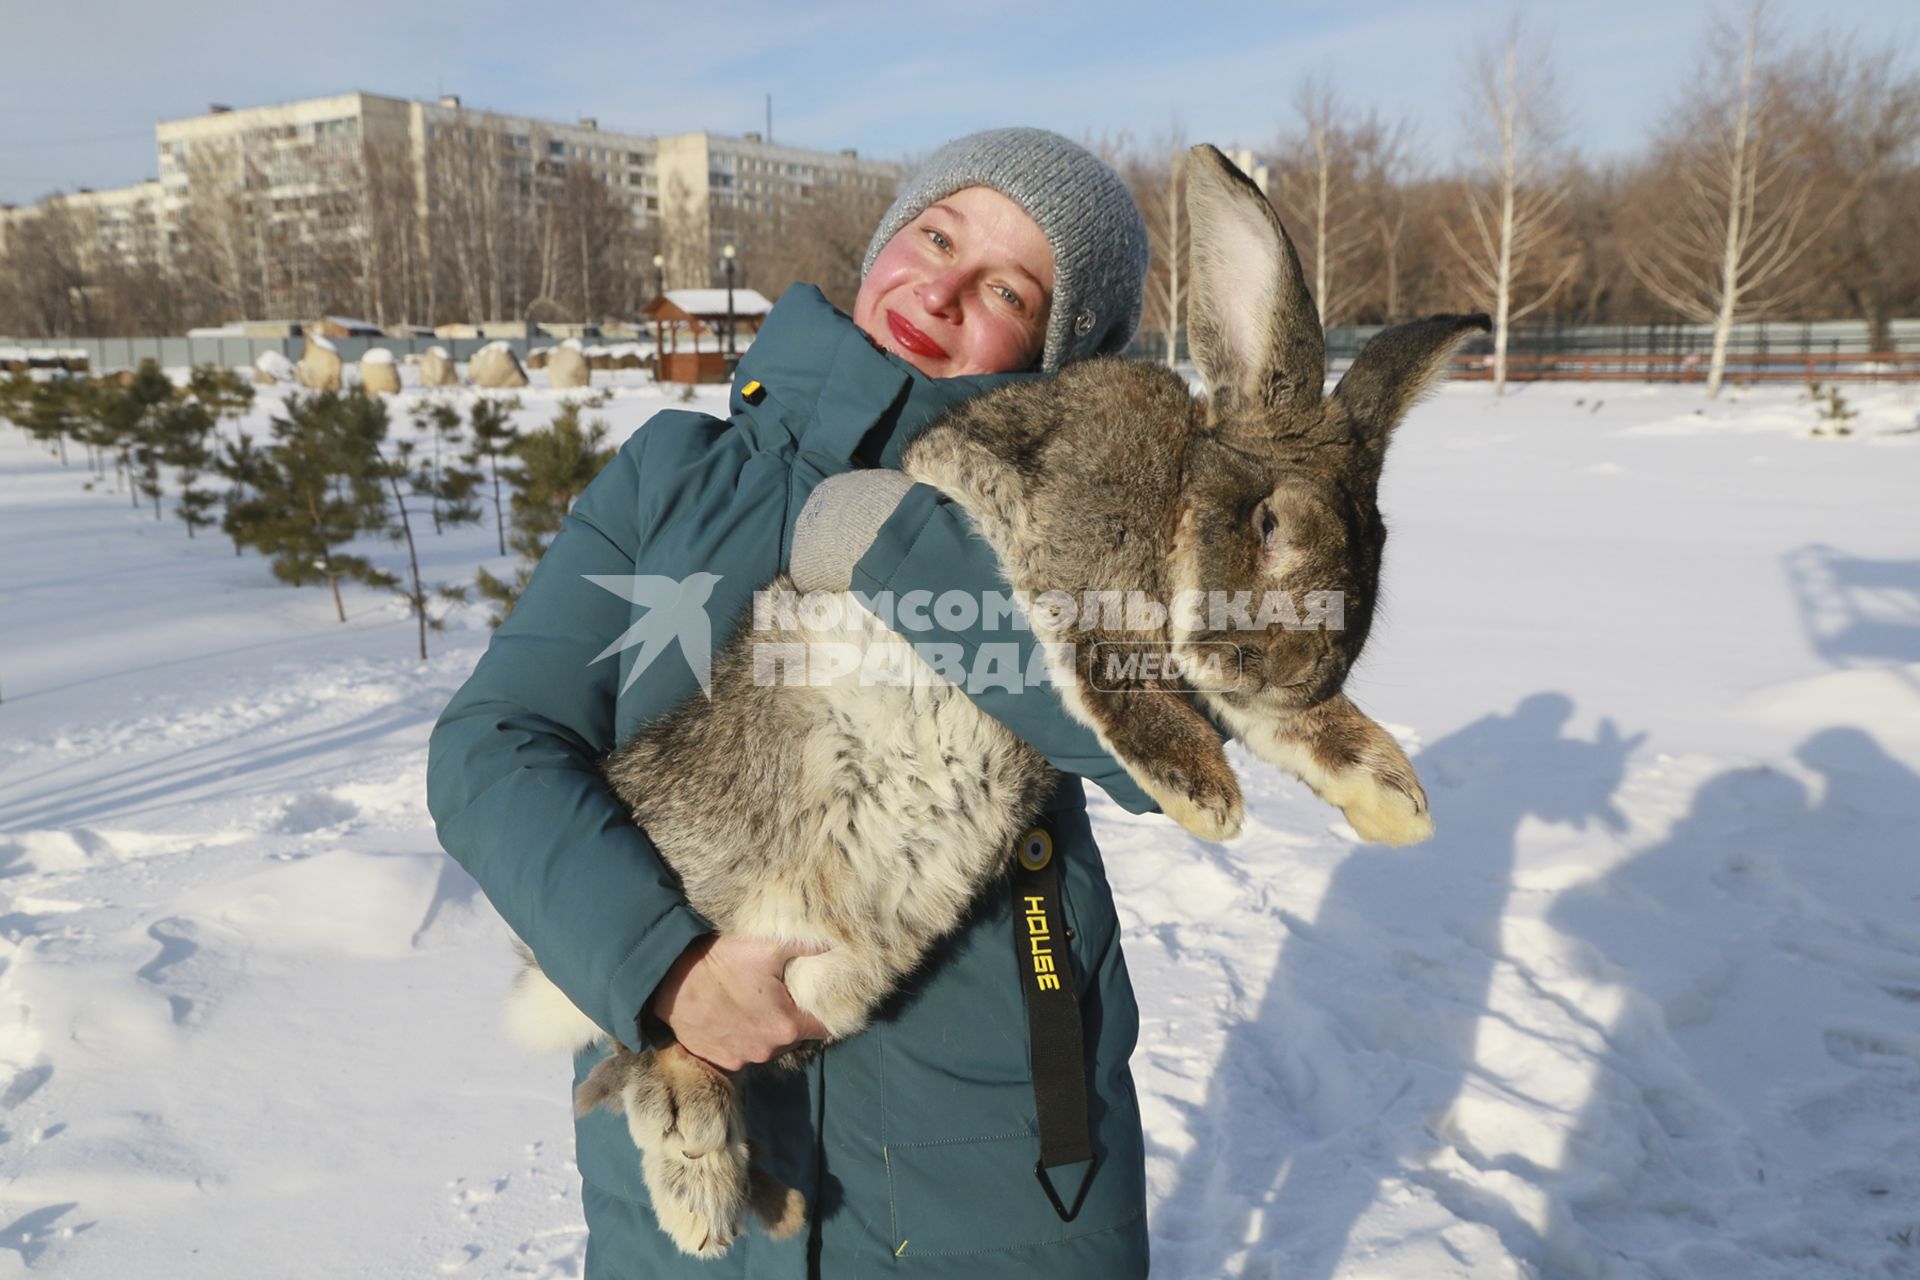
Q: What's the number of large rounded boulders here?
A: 6